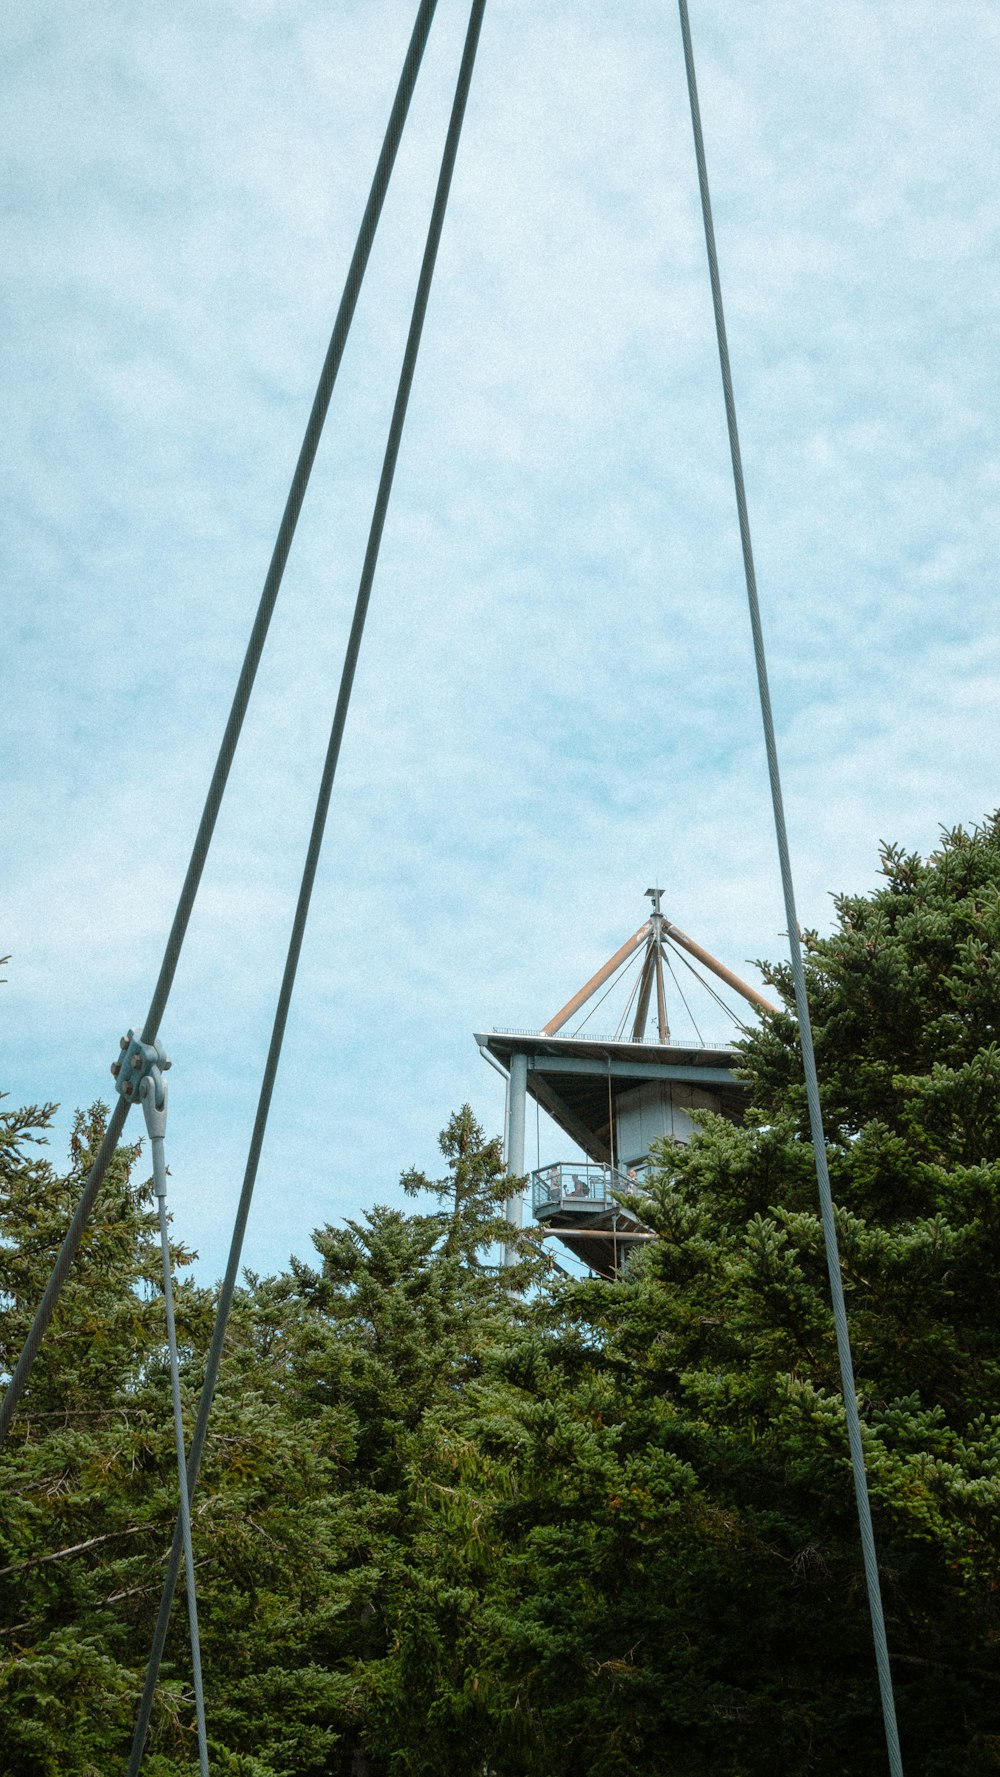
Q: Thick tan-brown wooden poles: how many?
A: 4